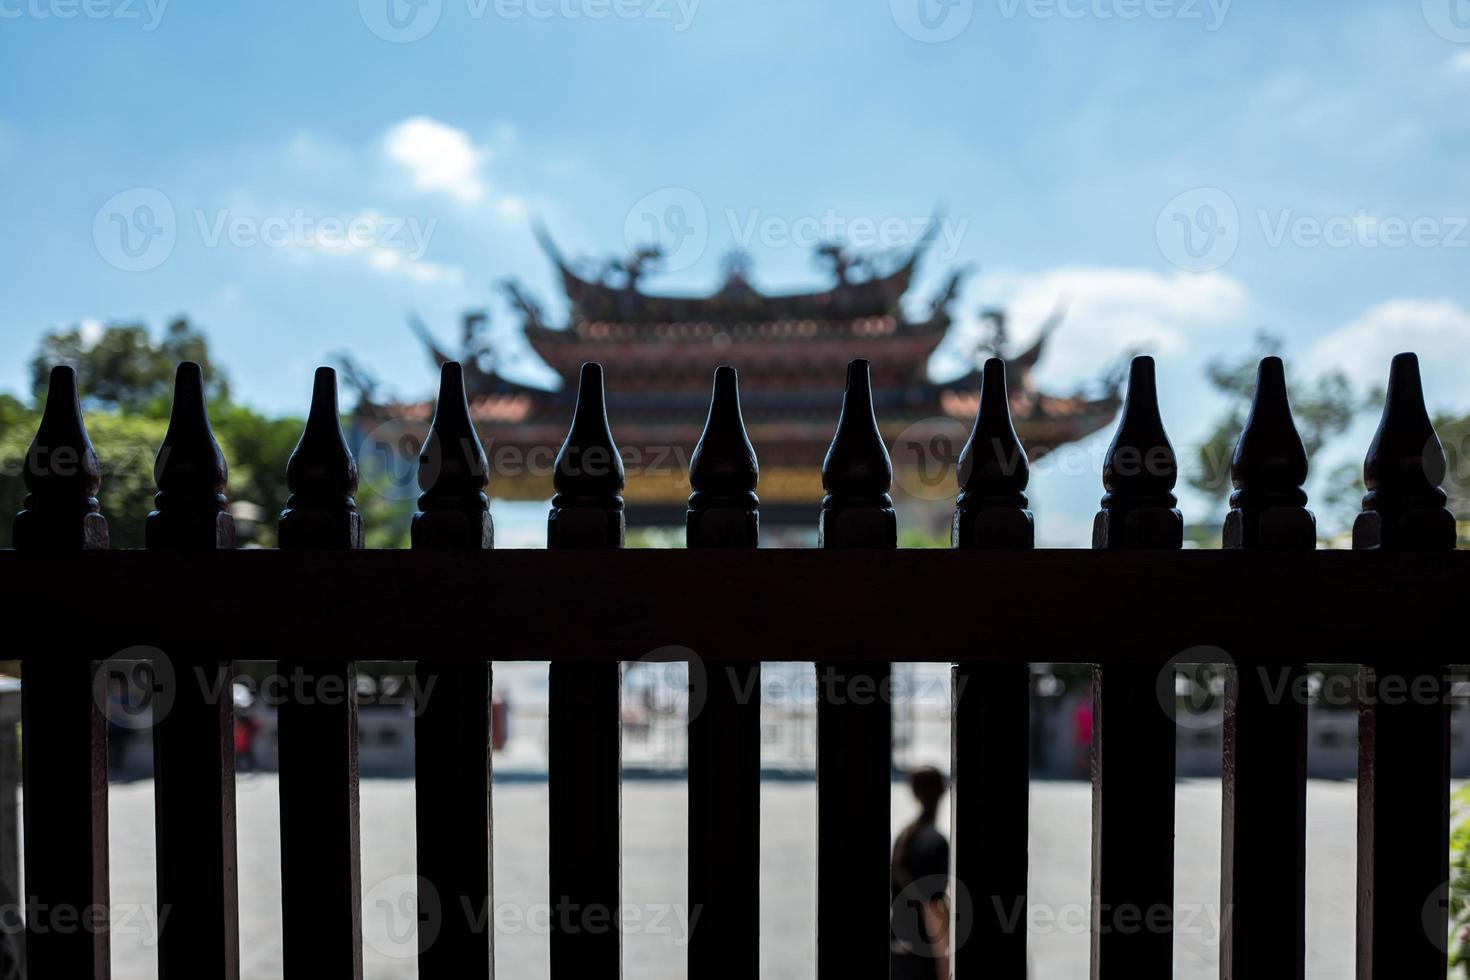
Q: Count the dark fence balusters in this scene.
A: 11